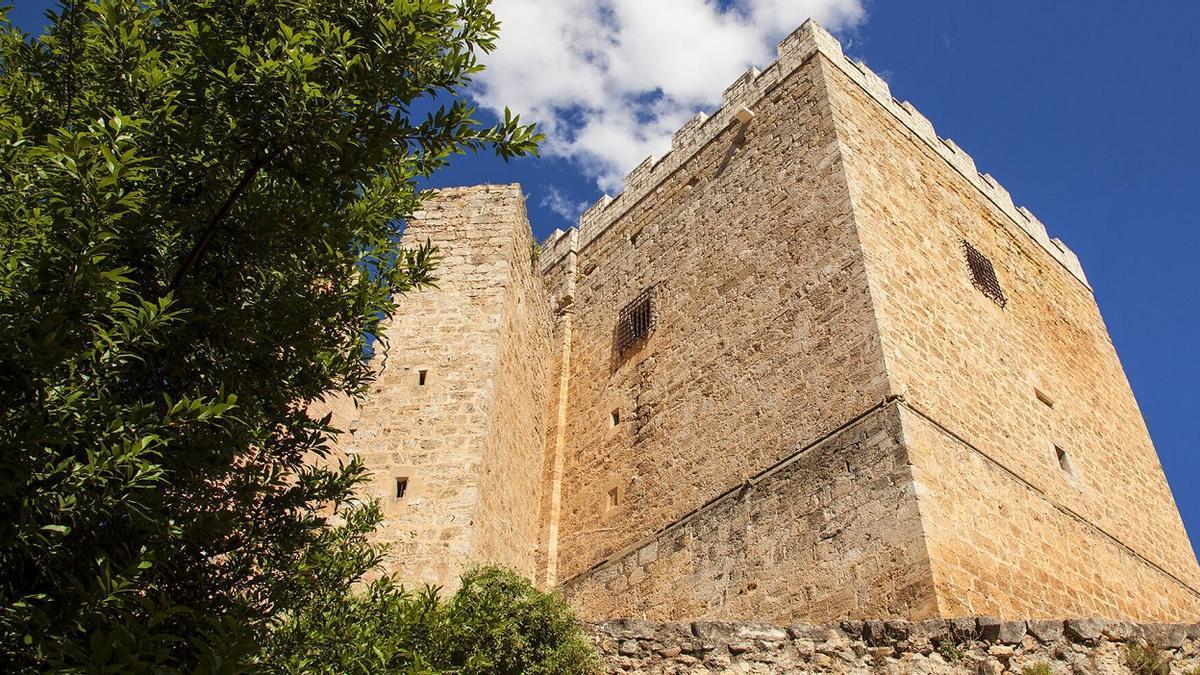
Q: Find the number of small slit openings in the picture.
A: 6